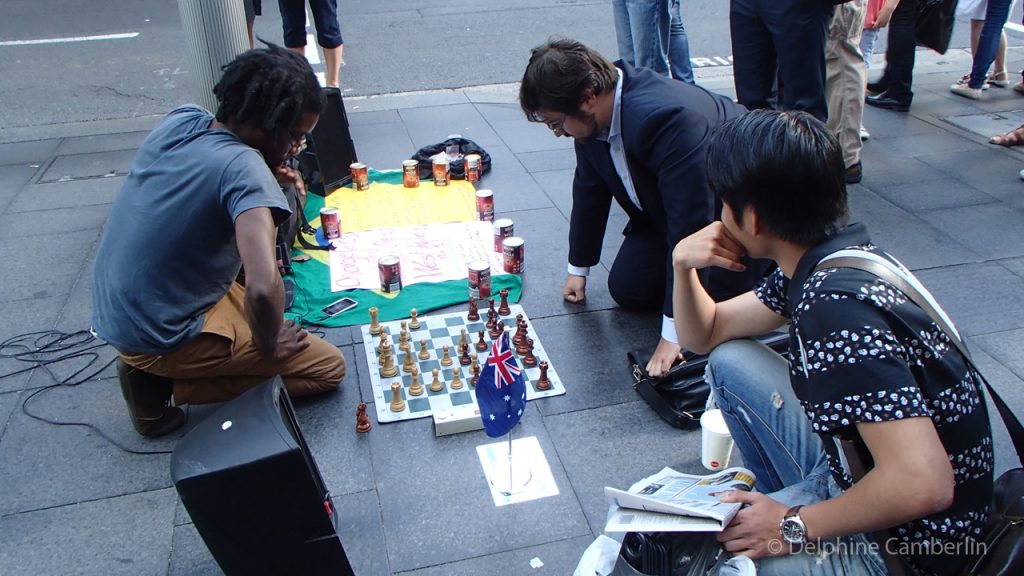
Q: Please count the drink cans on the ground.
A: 10